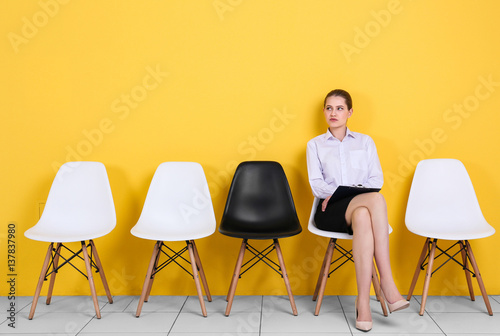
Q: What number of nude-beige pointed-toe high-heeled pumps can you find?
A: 2